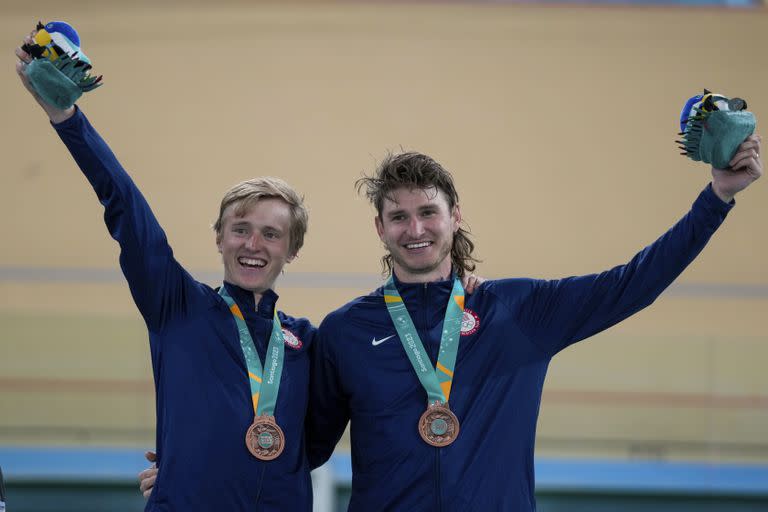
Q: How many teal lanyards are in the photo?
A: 2